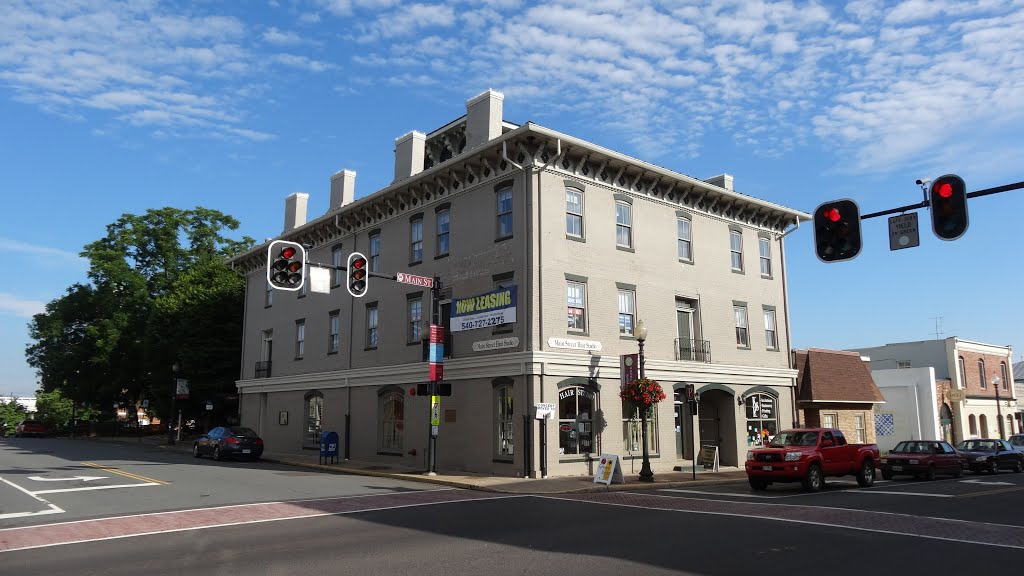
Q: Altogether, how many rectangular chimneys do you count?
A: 5